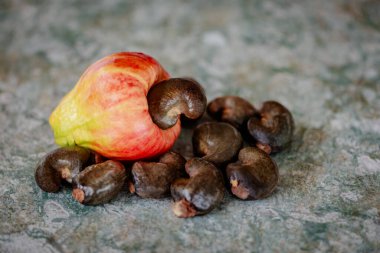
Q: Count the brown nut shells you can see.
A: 9